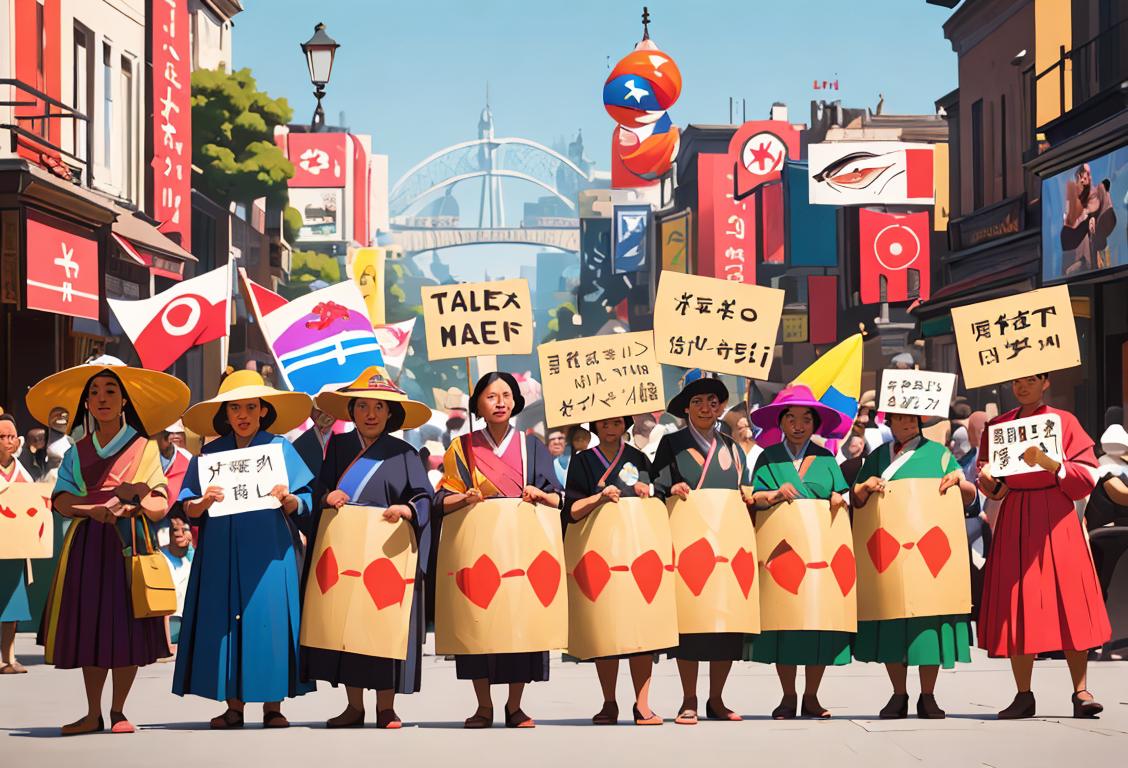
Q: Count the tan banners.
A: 11